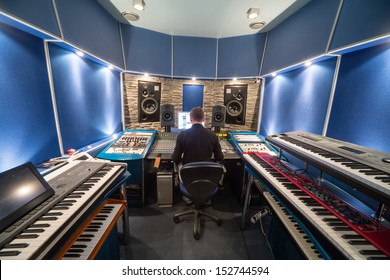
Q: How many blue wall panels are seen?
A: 12